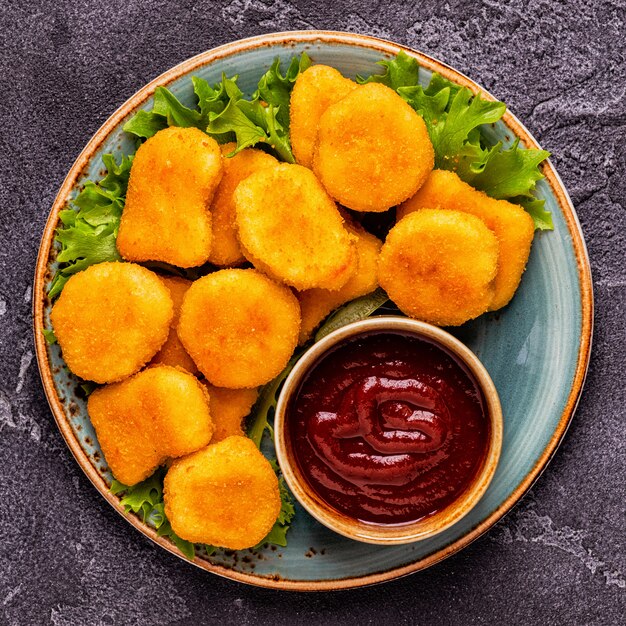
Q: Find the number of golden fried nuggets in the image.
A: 14